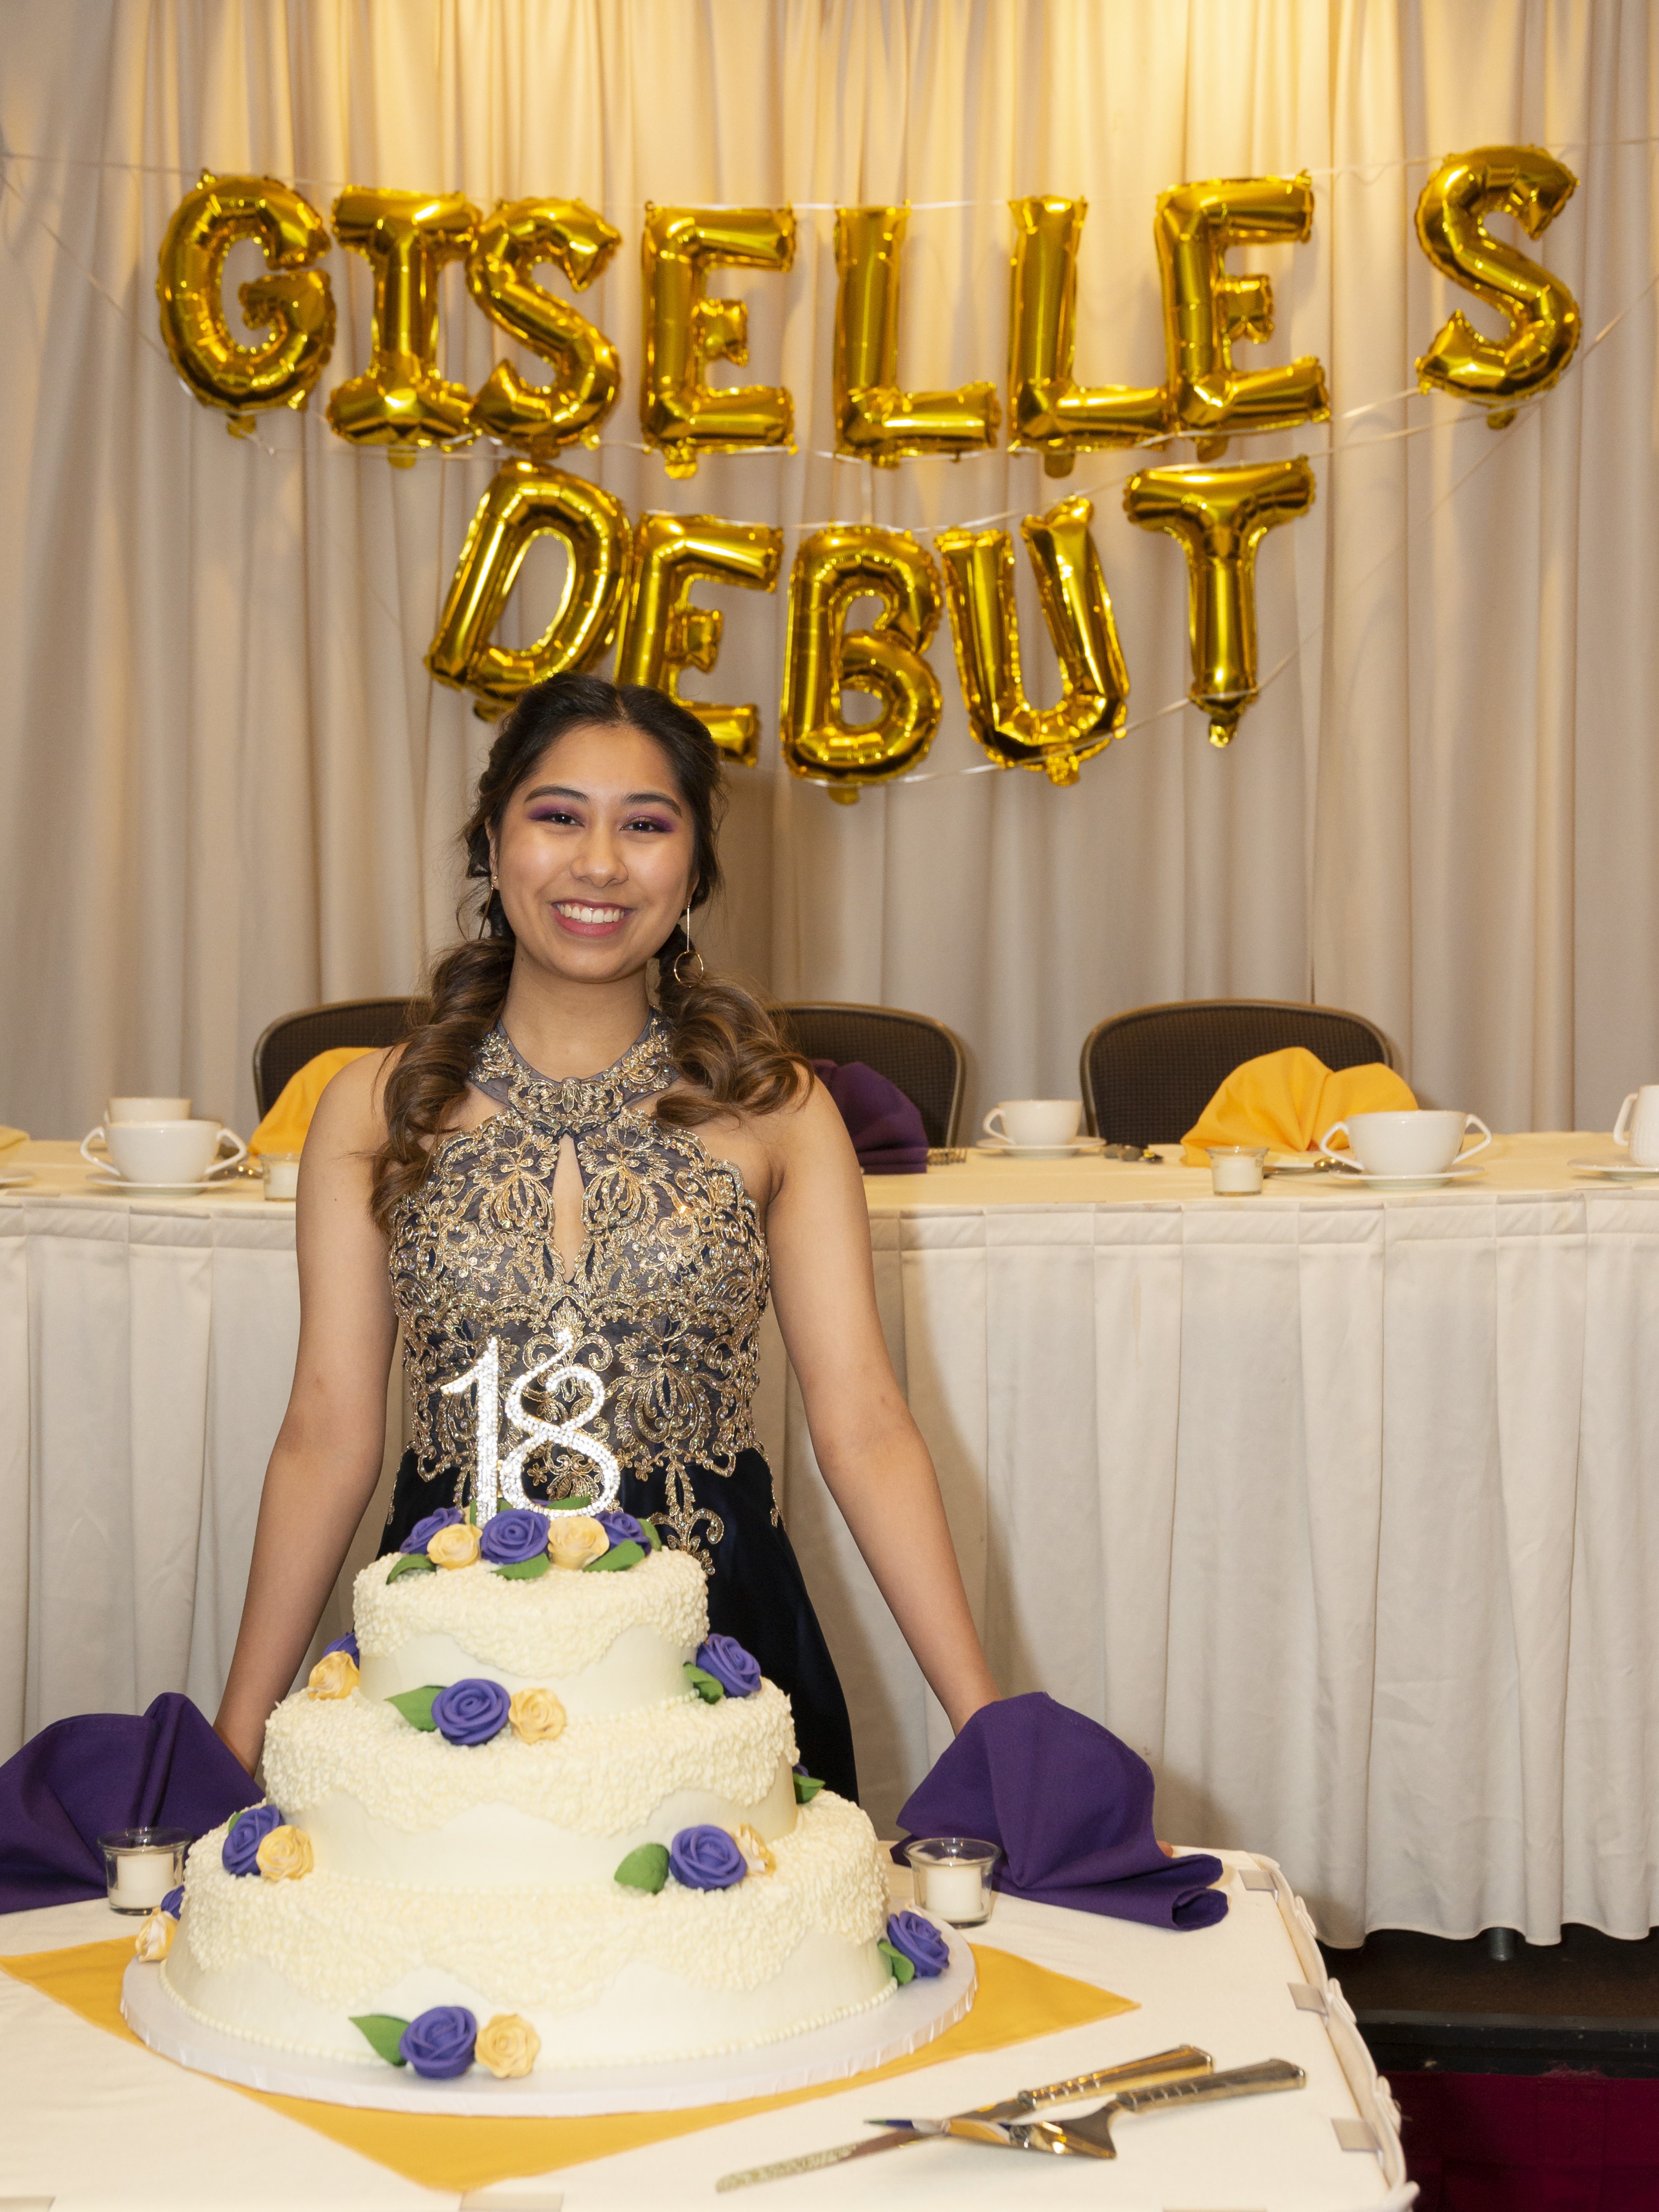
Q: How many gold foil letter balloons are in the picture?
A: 13